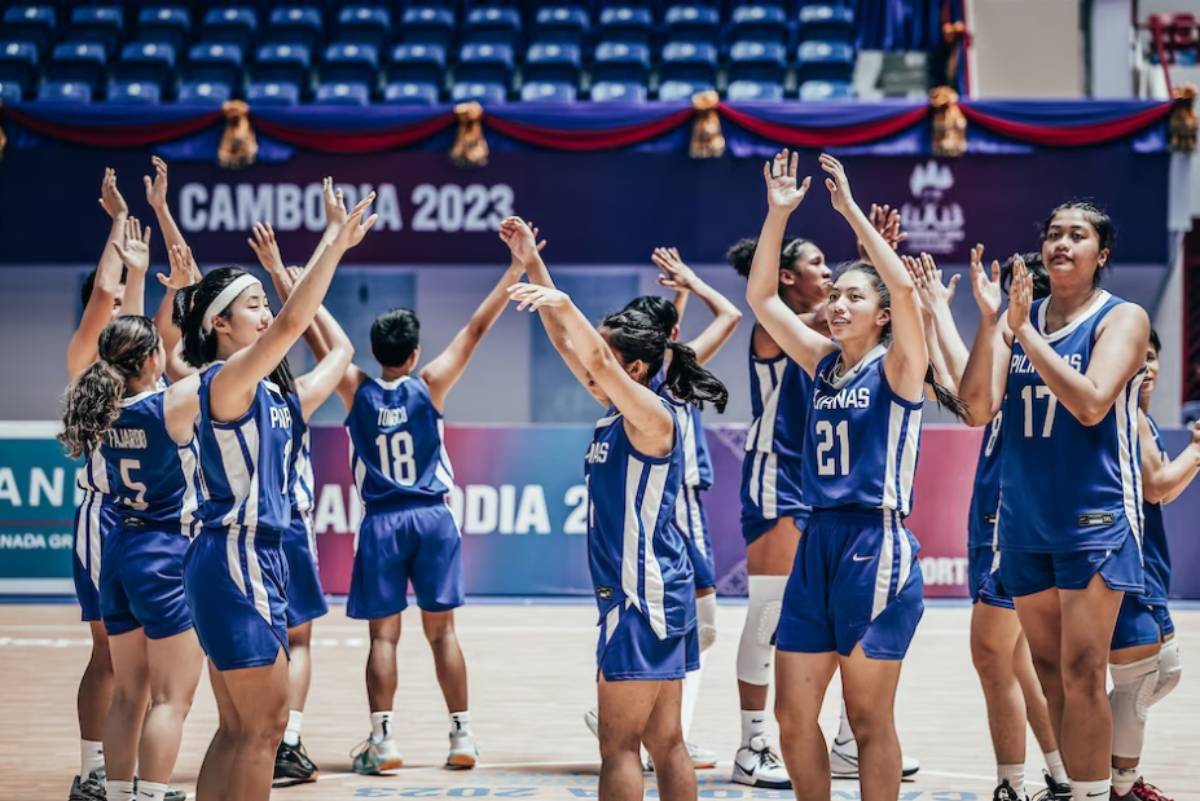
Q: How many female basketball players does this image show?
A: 12